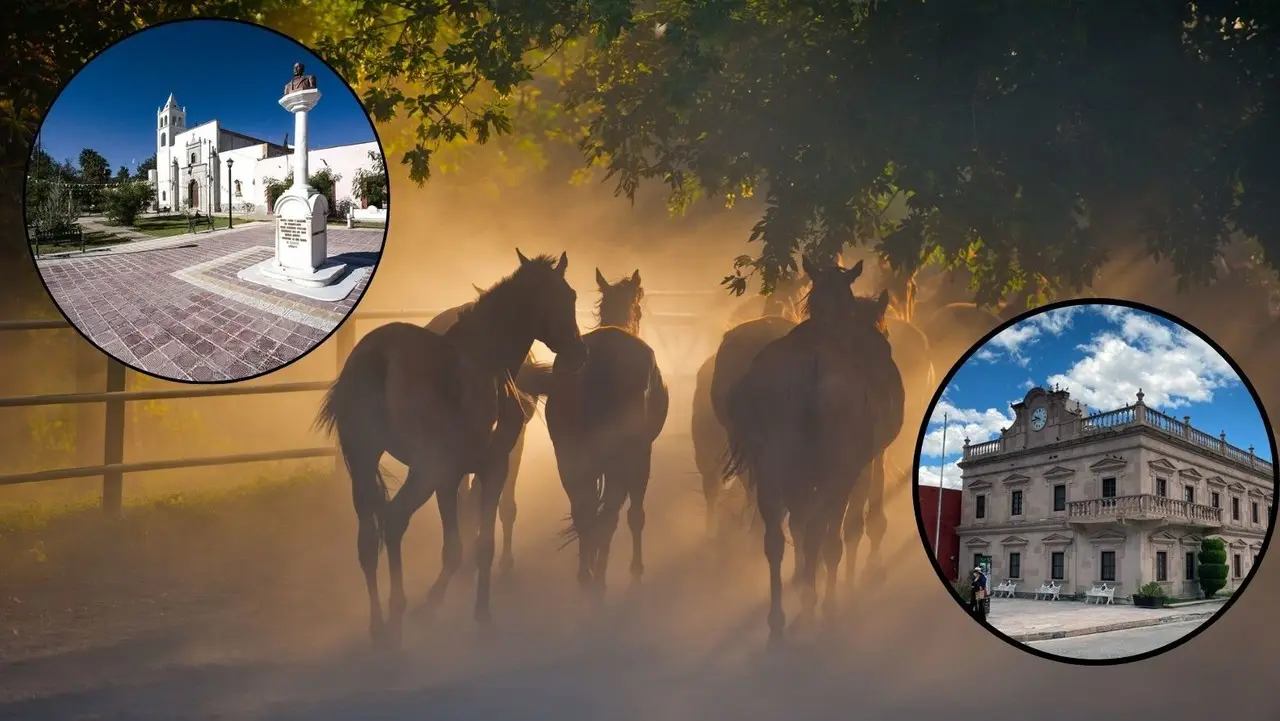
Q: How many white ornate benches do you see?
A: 3